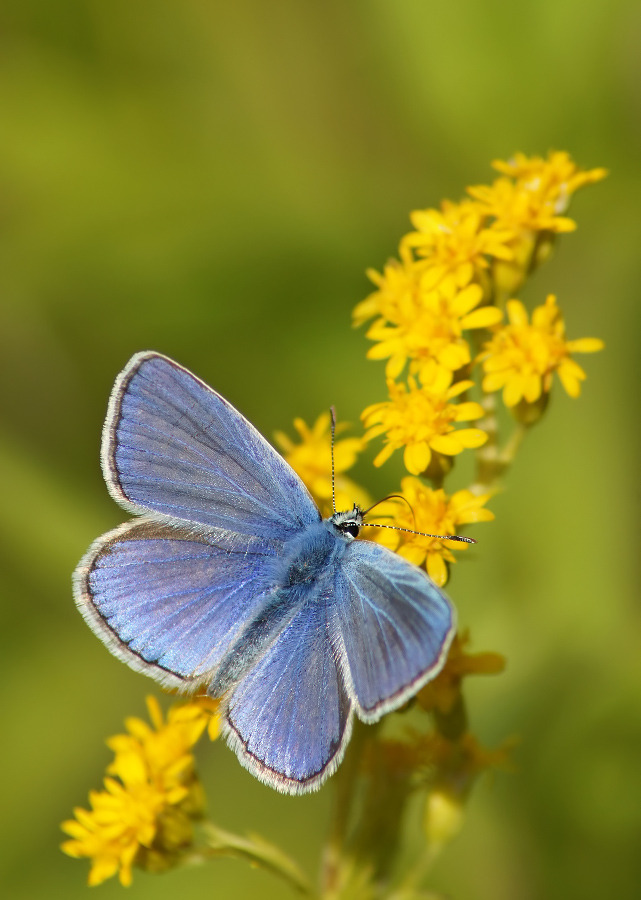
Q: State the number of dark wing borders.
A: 4